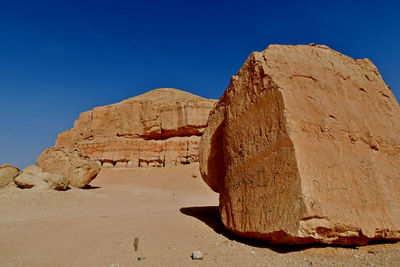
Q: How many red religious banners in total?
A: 0